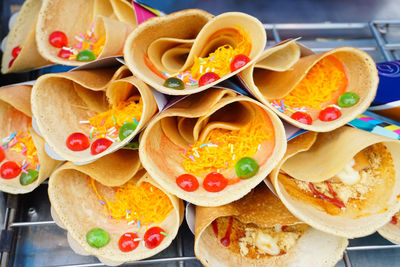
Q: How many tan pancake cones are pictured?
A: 11